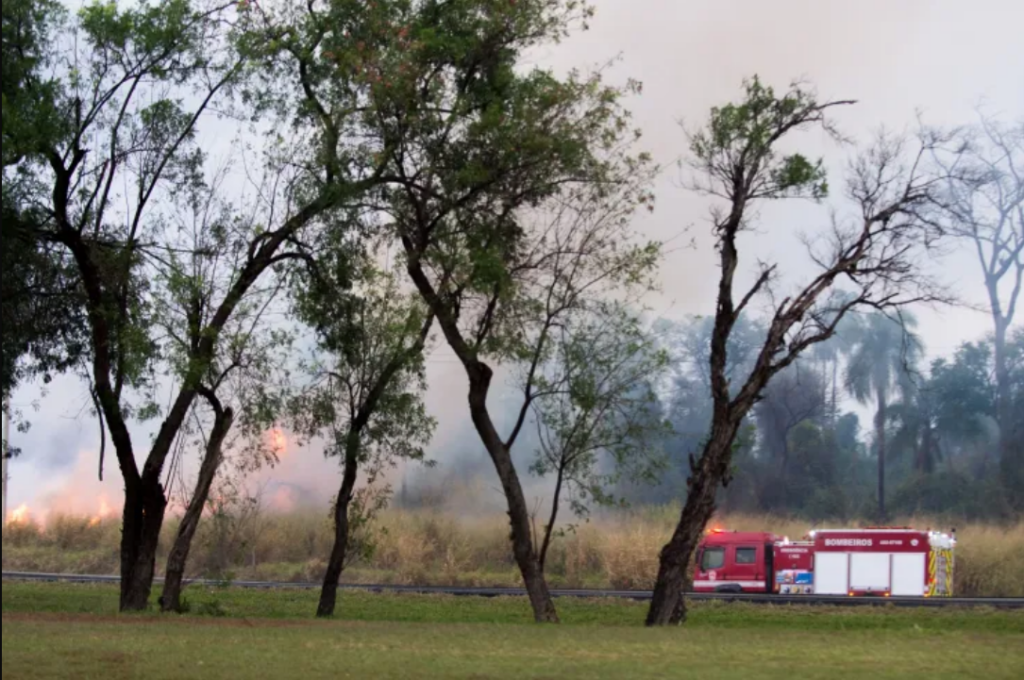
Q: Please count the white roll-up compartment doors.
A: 3